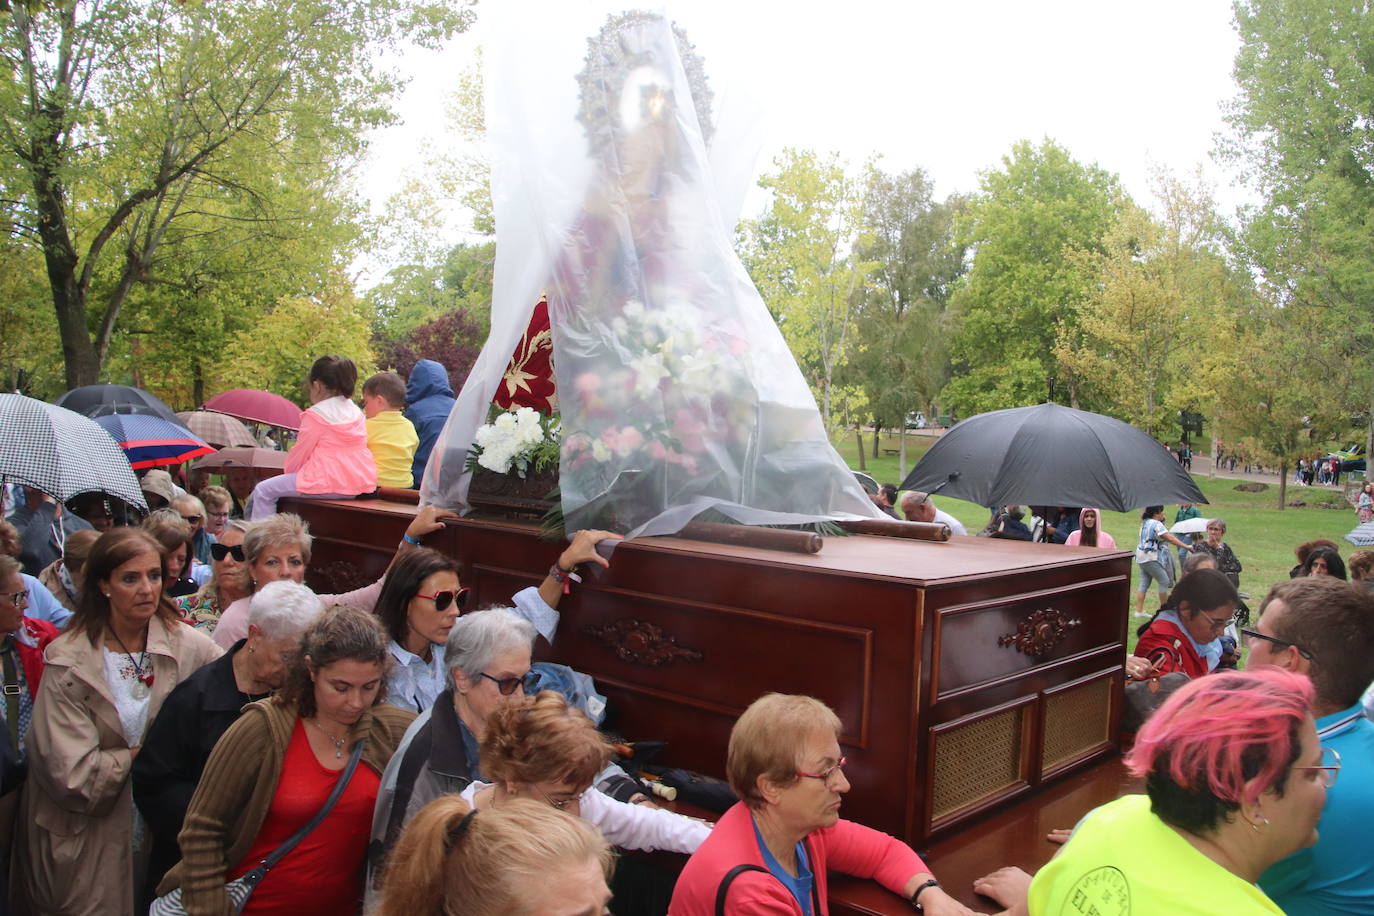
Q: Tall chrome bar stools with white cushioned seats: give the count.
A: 0